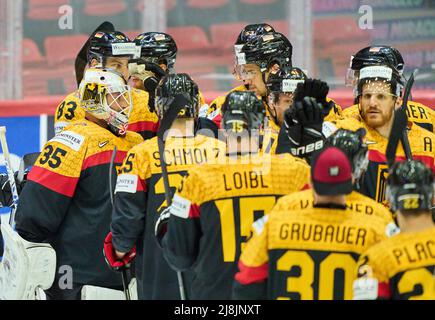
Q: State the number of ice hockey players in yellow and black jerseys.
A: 13